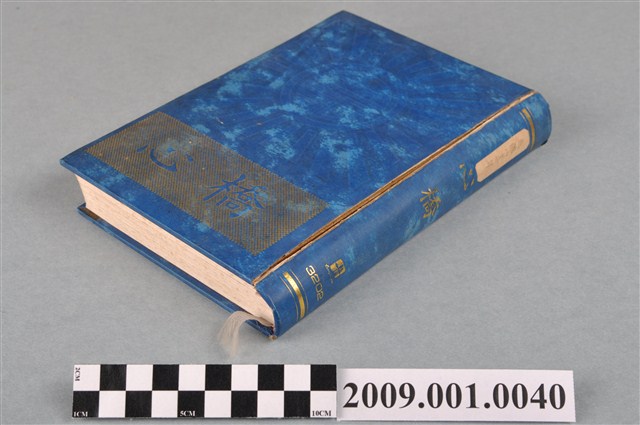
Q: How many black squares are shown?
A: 10